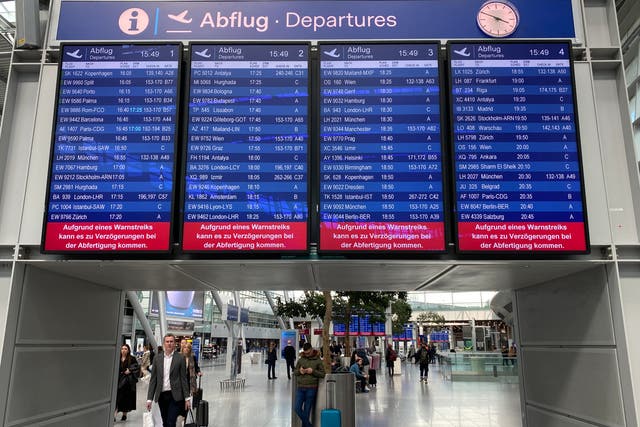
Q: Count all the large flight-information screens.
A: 4